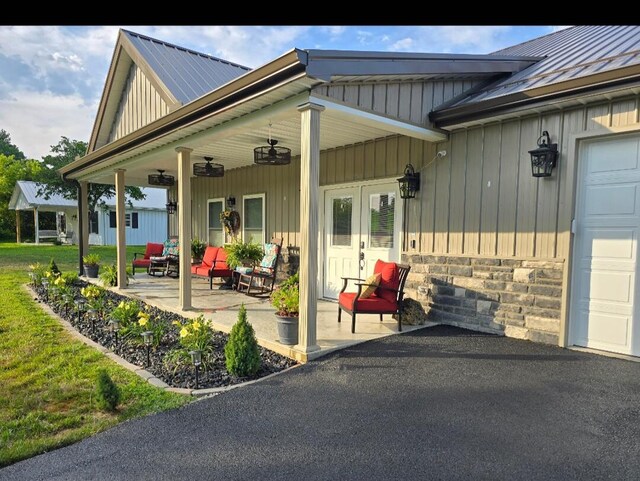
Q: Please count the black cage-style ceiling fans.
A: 3